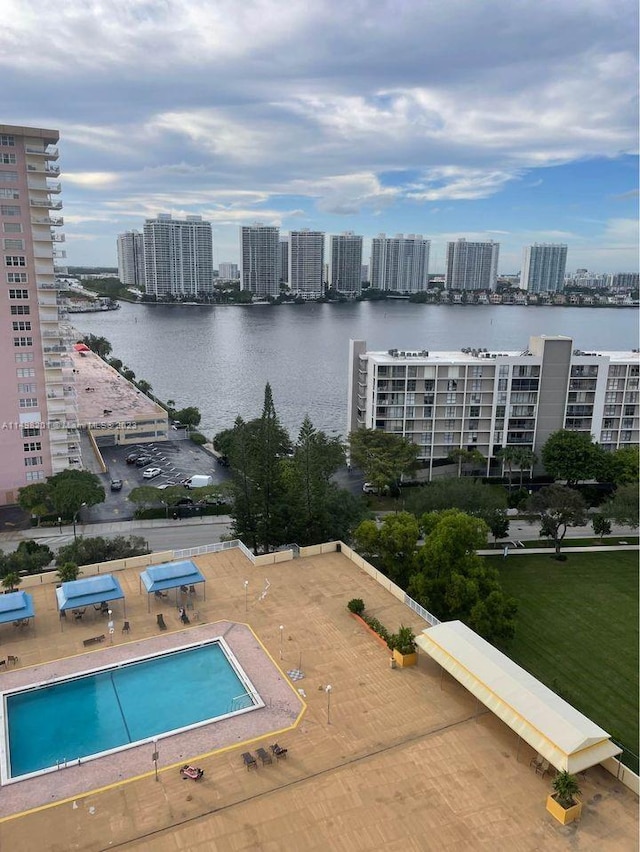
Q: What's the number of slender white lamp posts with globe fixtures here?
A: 5